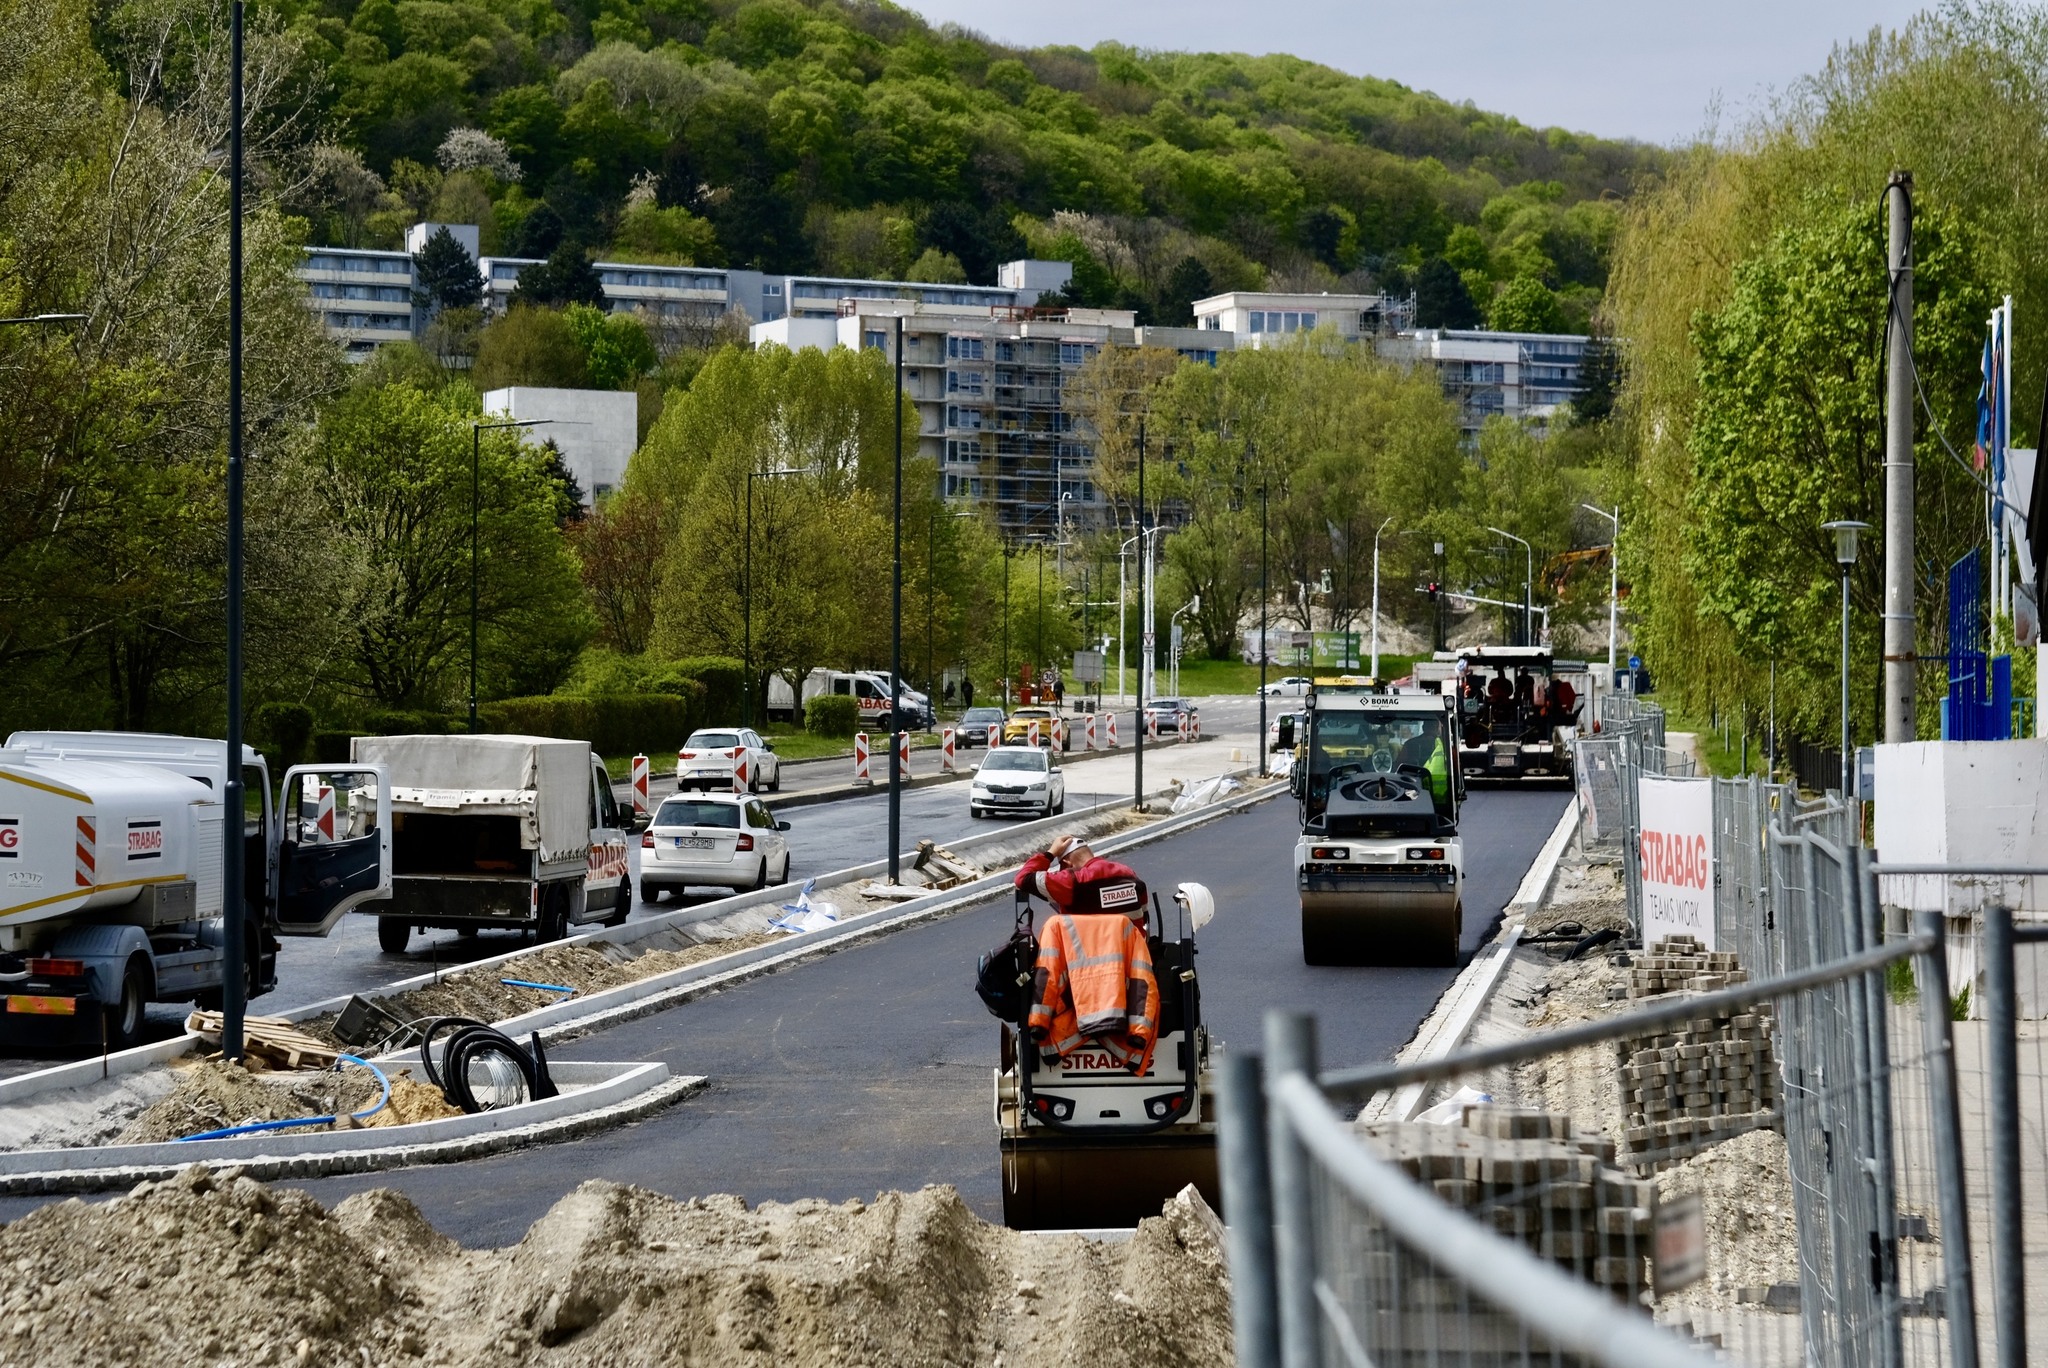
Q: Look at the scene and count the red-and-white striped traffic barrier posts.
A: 14